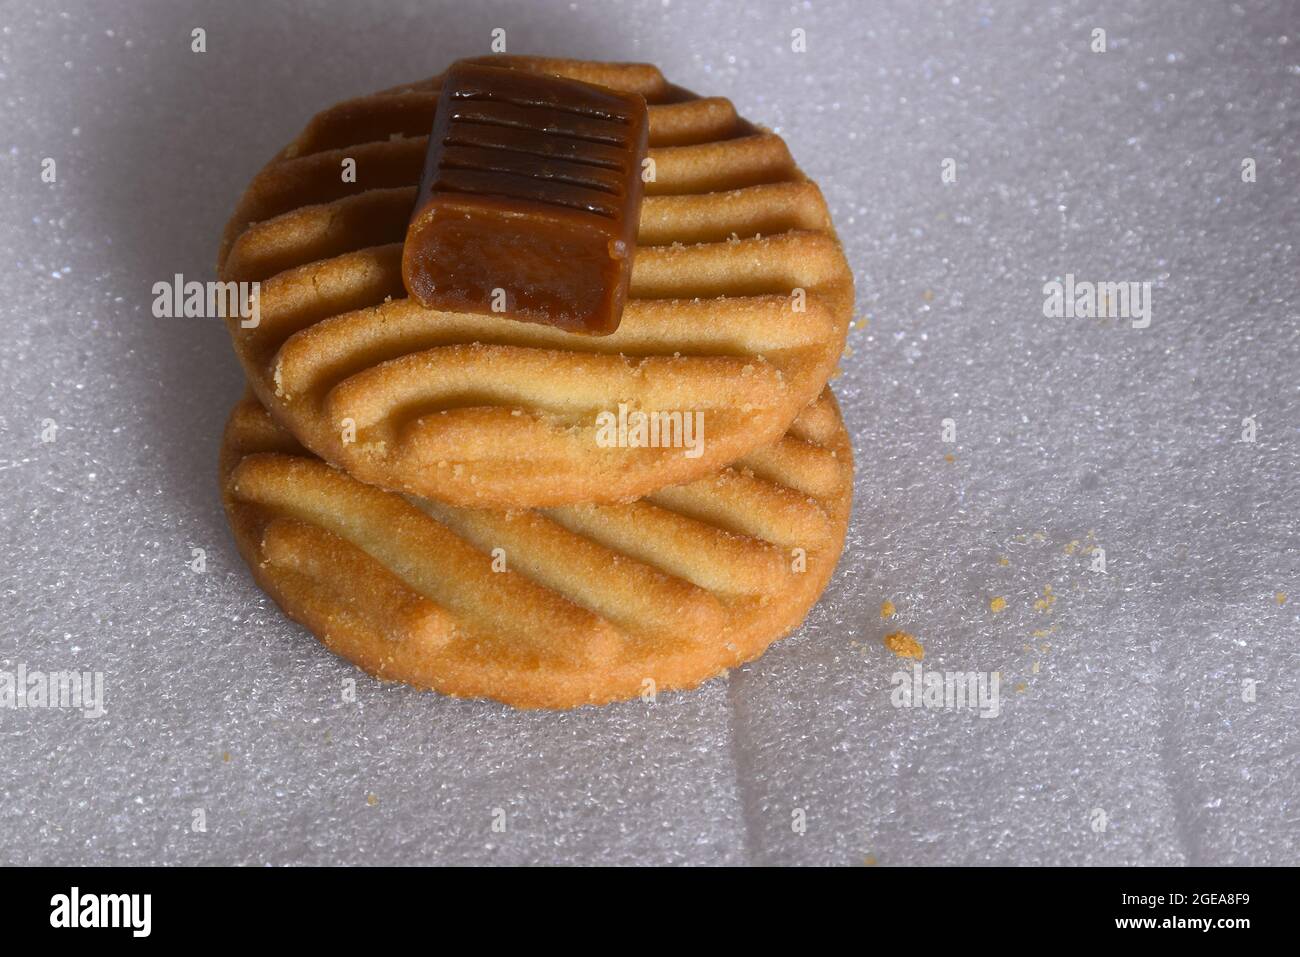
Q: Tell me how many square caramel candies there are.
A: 1